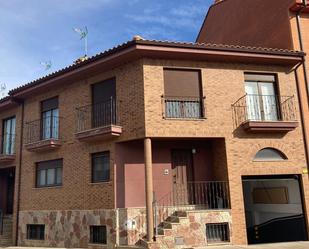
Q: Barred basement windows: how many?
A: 3